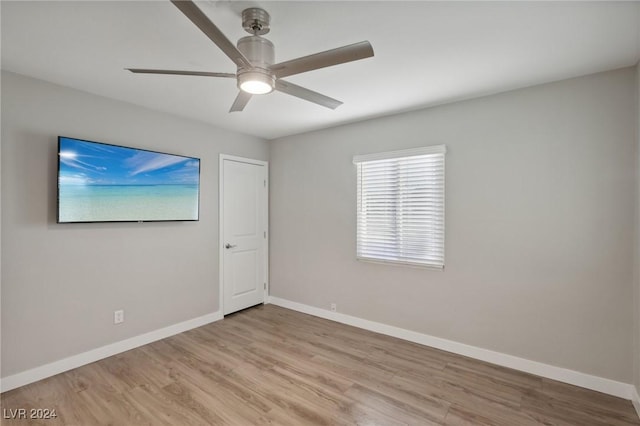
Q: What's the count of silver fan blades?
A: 5